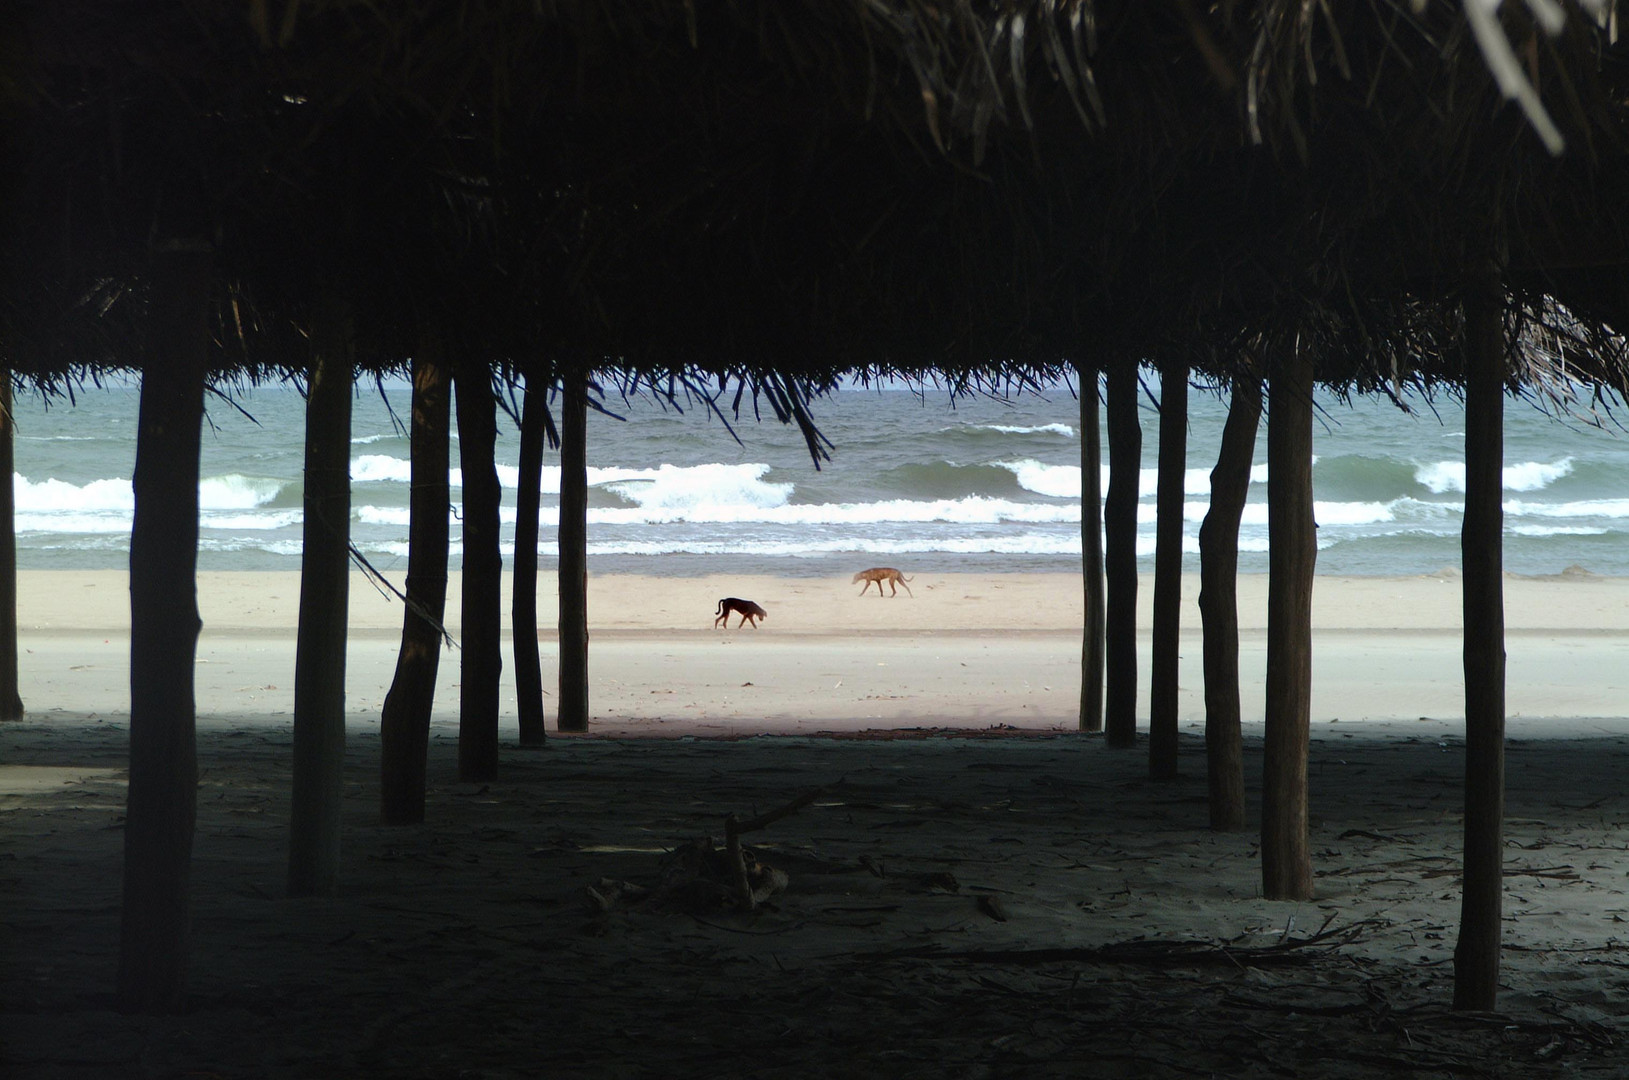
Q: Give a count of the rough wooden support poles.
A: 13